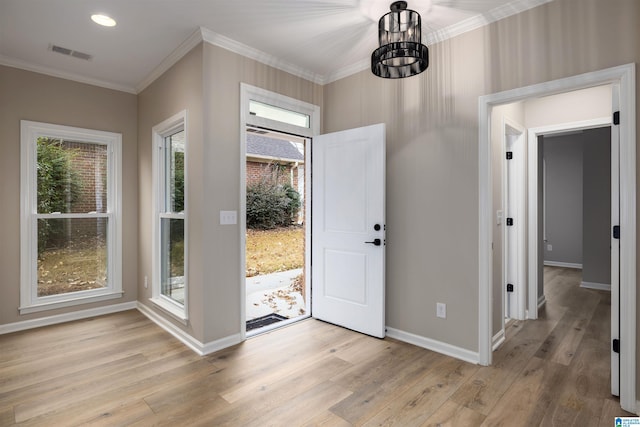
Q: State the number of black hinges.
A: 6